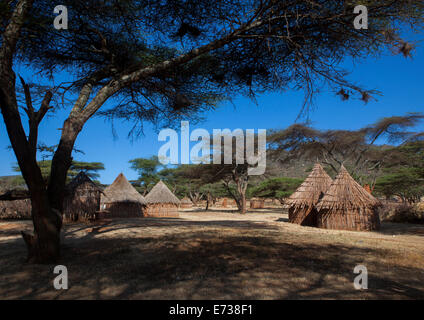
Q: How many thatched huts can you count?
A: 5